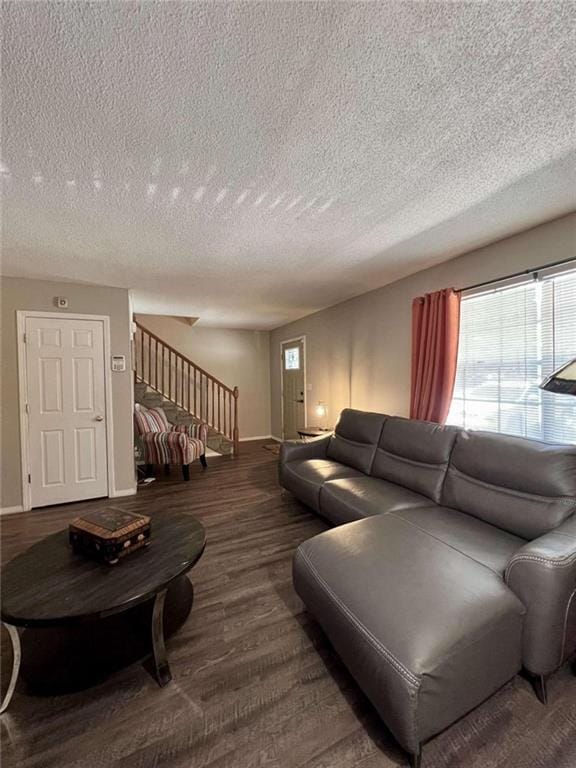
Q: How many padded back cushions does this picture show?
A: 3